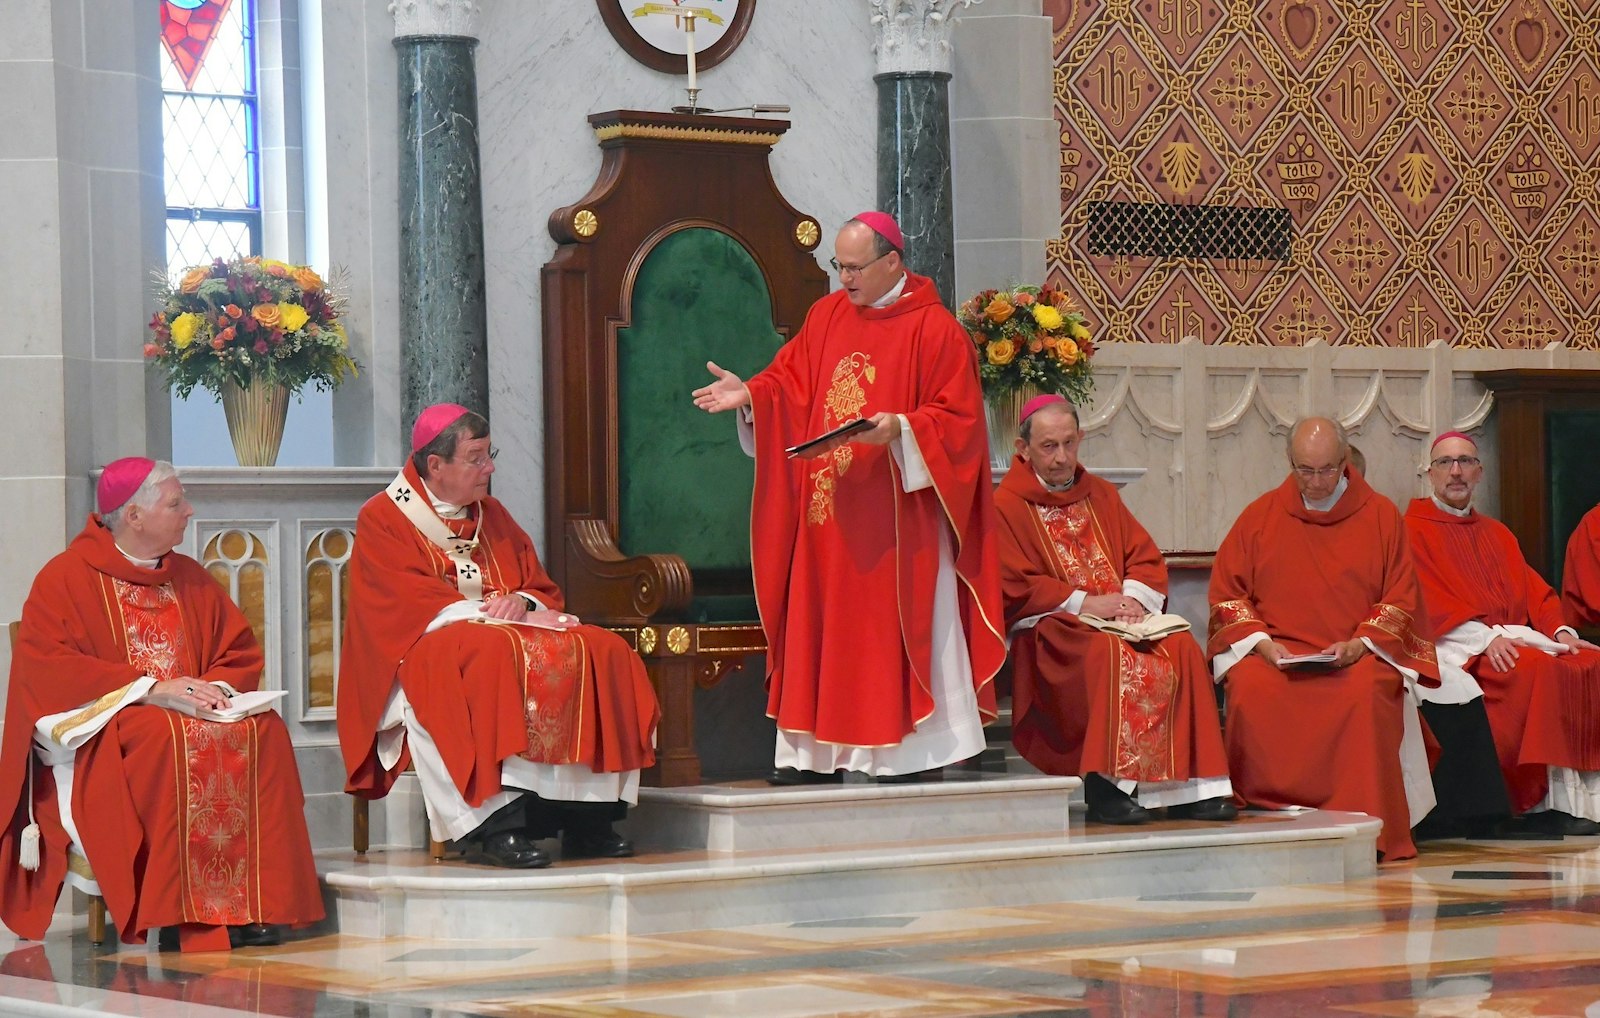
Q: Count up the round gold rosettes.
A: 4